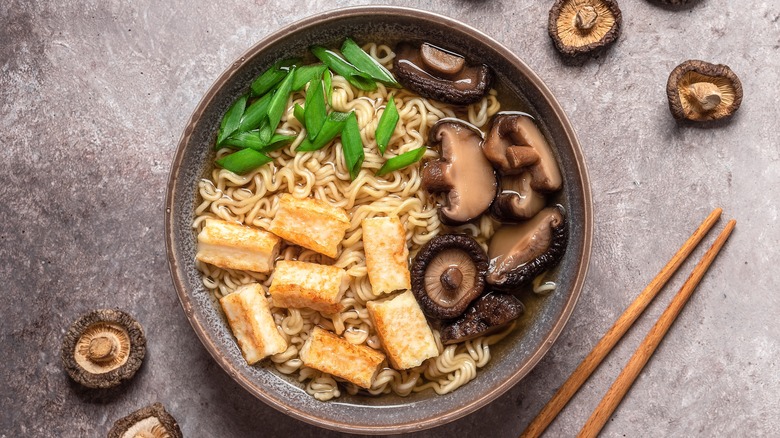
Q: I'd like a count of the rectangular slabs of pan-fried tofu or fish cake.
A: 7